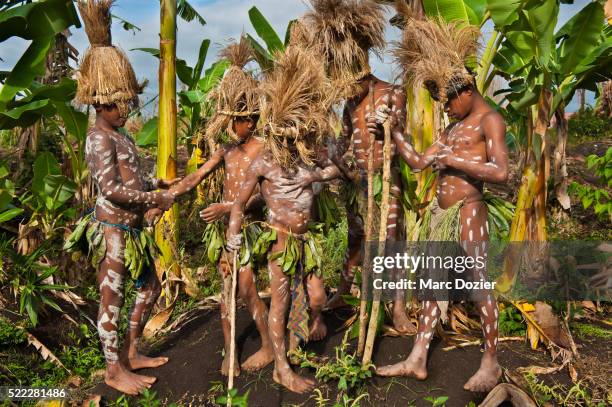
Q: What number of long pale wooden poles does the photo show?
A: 3